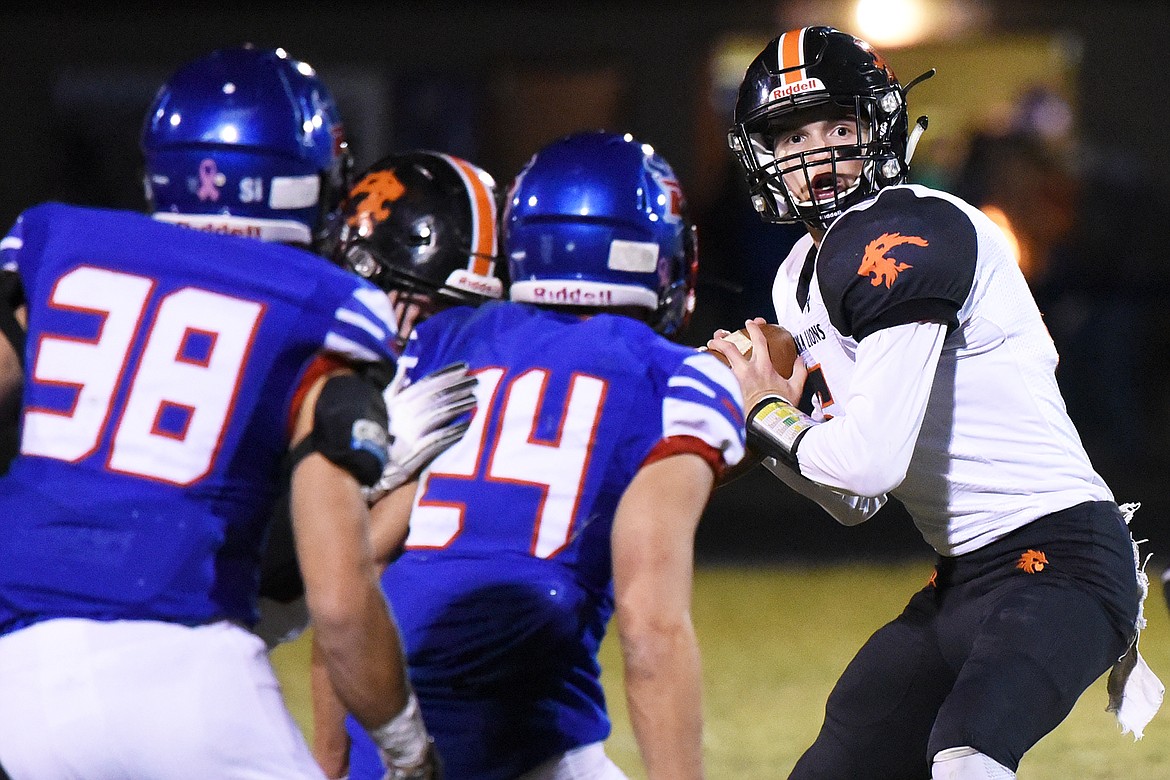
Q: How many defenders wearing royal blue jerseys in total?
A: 2